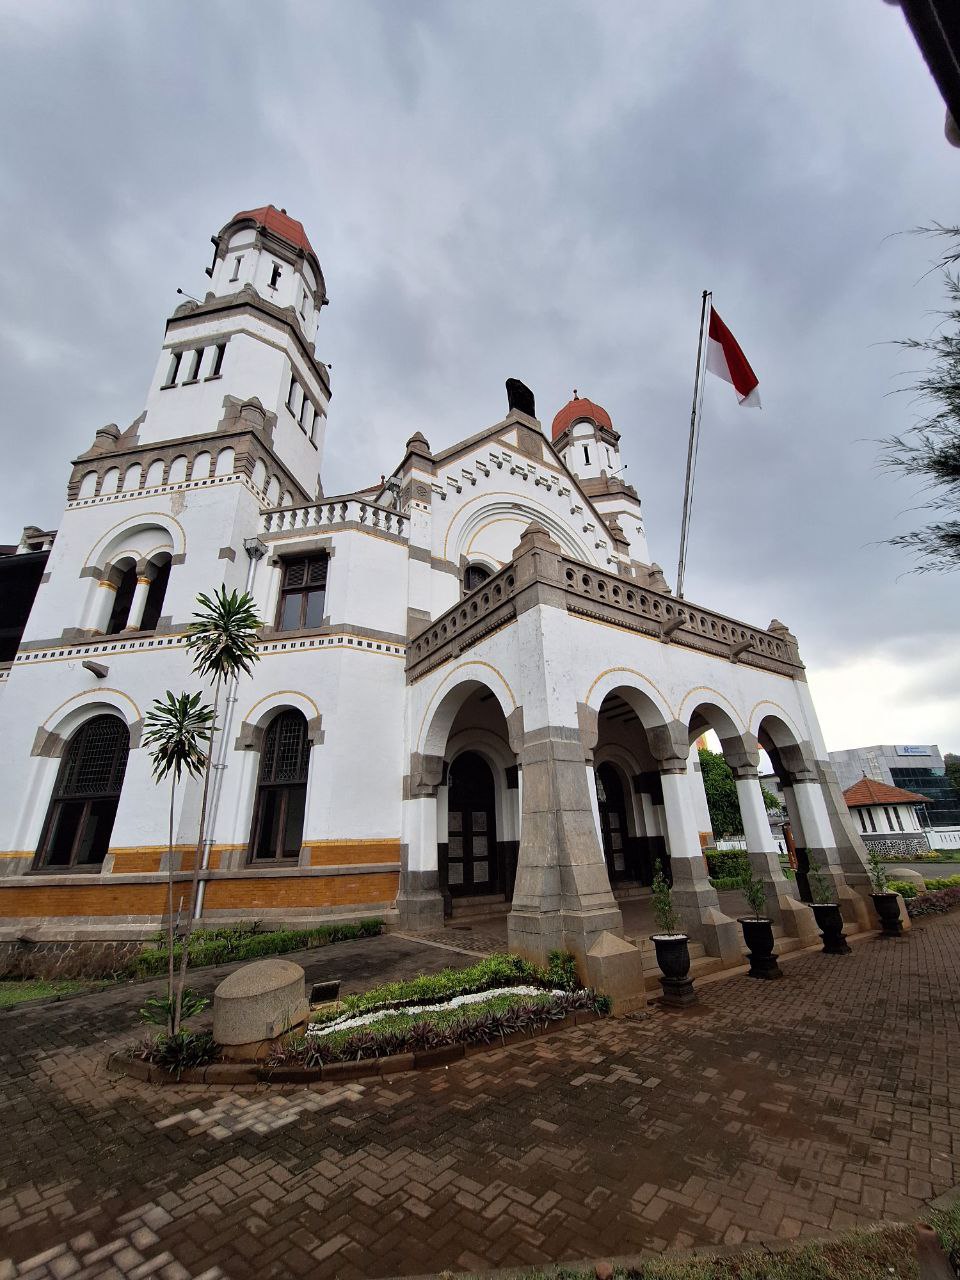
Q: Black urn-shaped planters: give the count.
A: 4